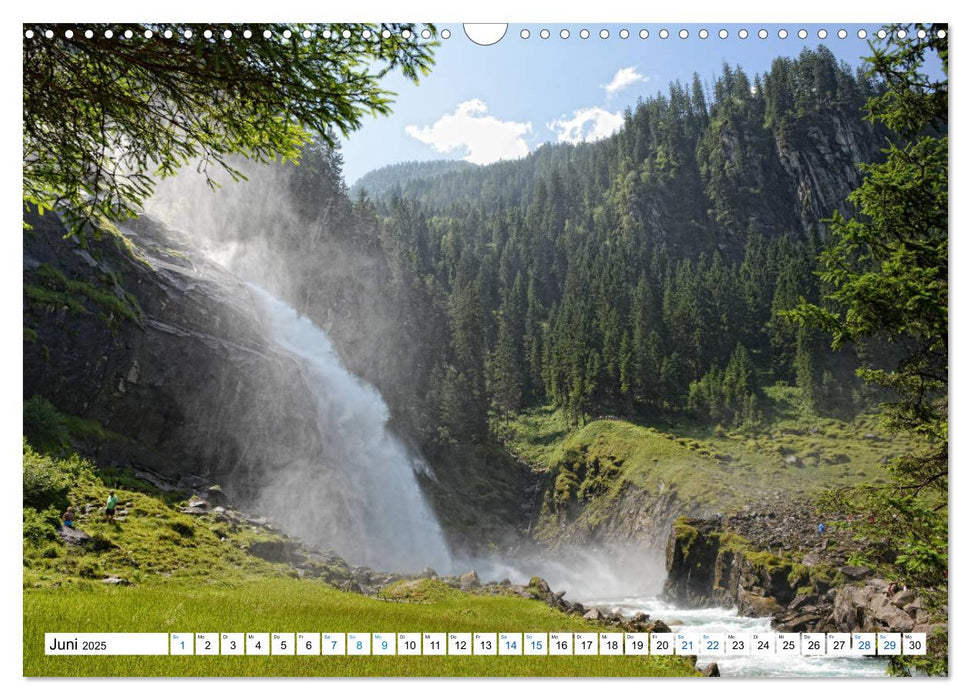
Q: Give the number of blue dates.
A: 10